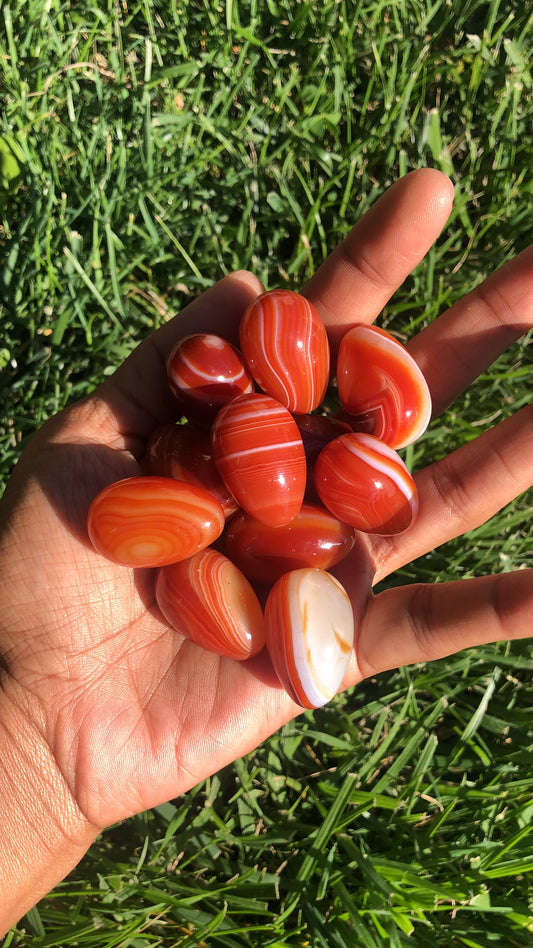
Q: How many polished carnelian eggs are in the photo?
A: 11